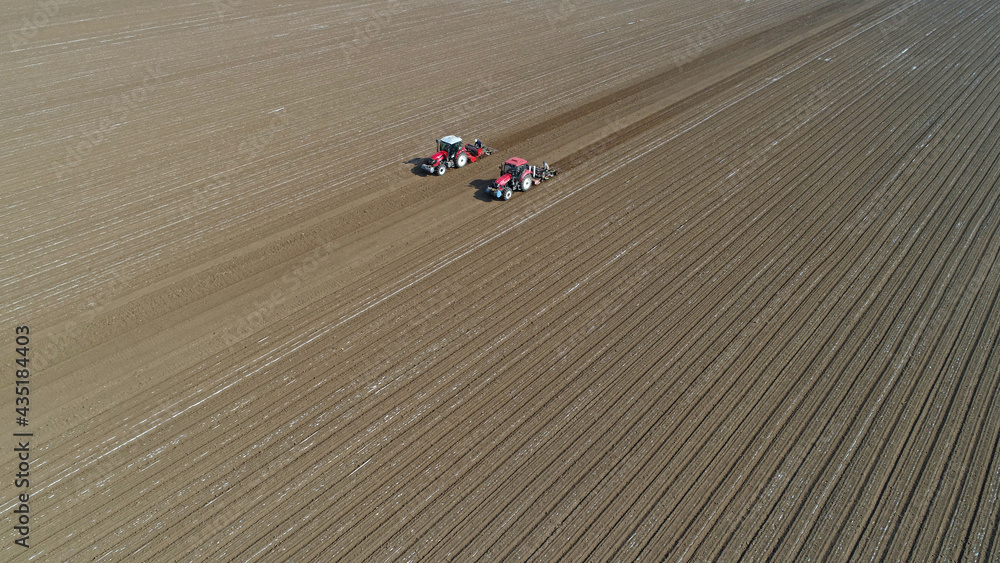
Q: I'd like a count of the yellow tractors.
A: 0